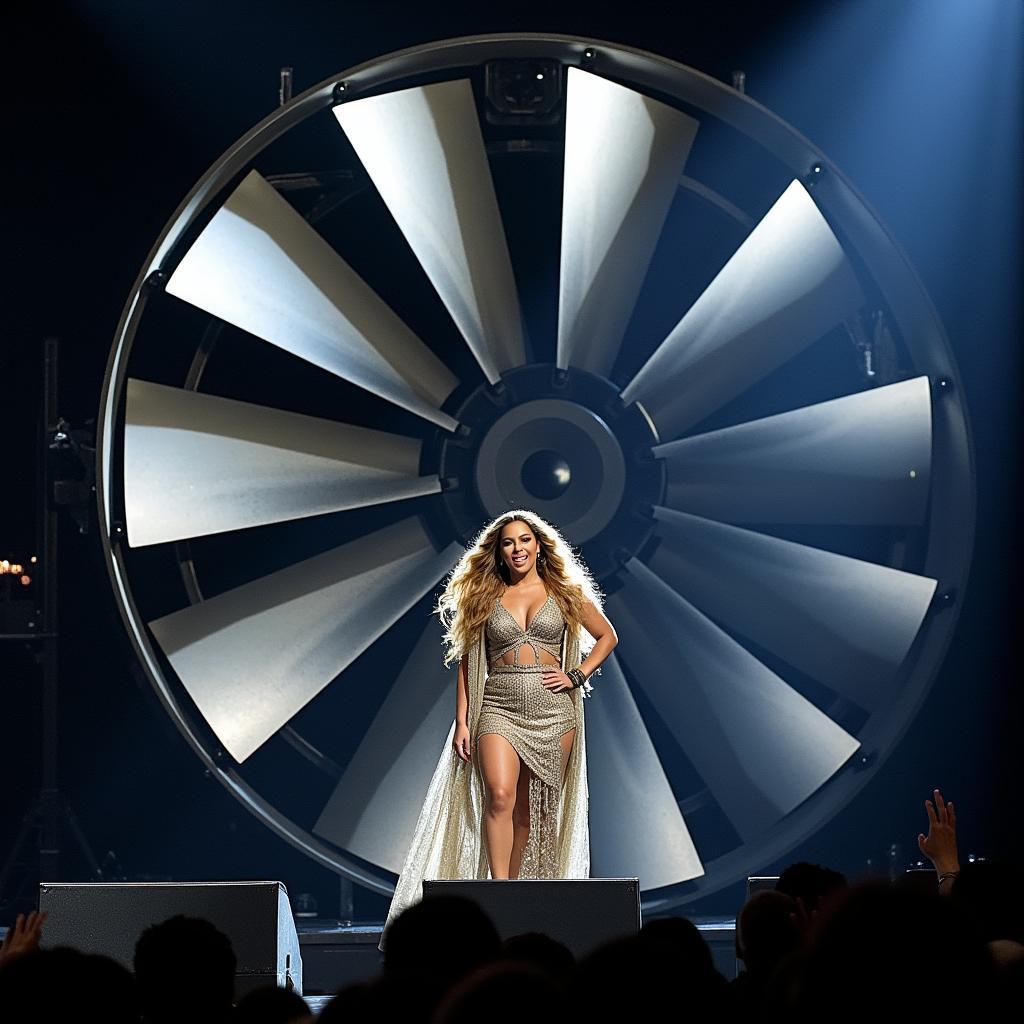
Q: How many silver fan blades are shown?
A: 11